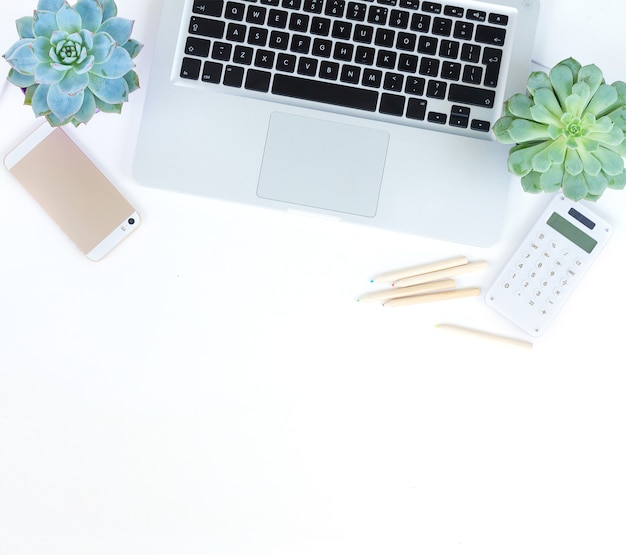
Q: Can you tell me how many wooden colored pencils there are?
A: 5